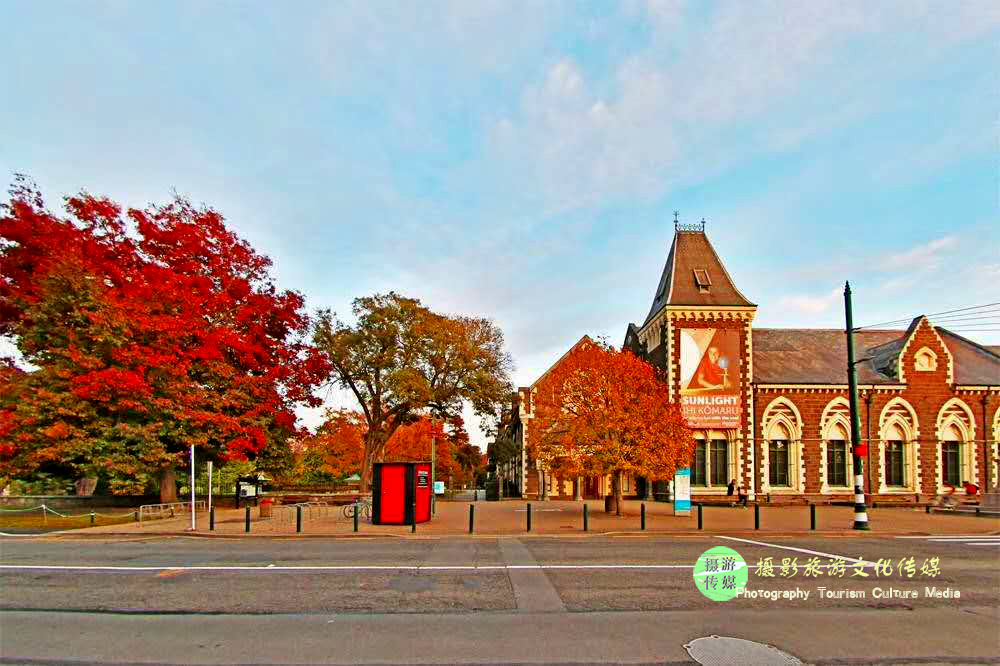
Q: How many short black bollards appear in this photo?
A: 12